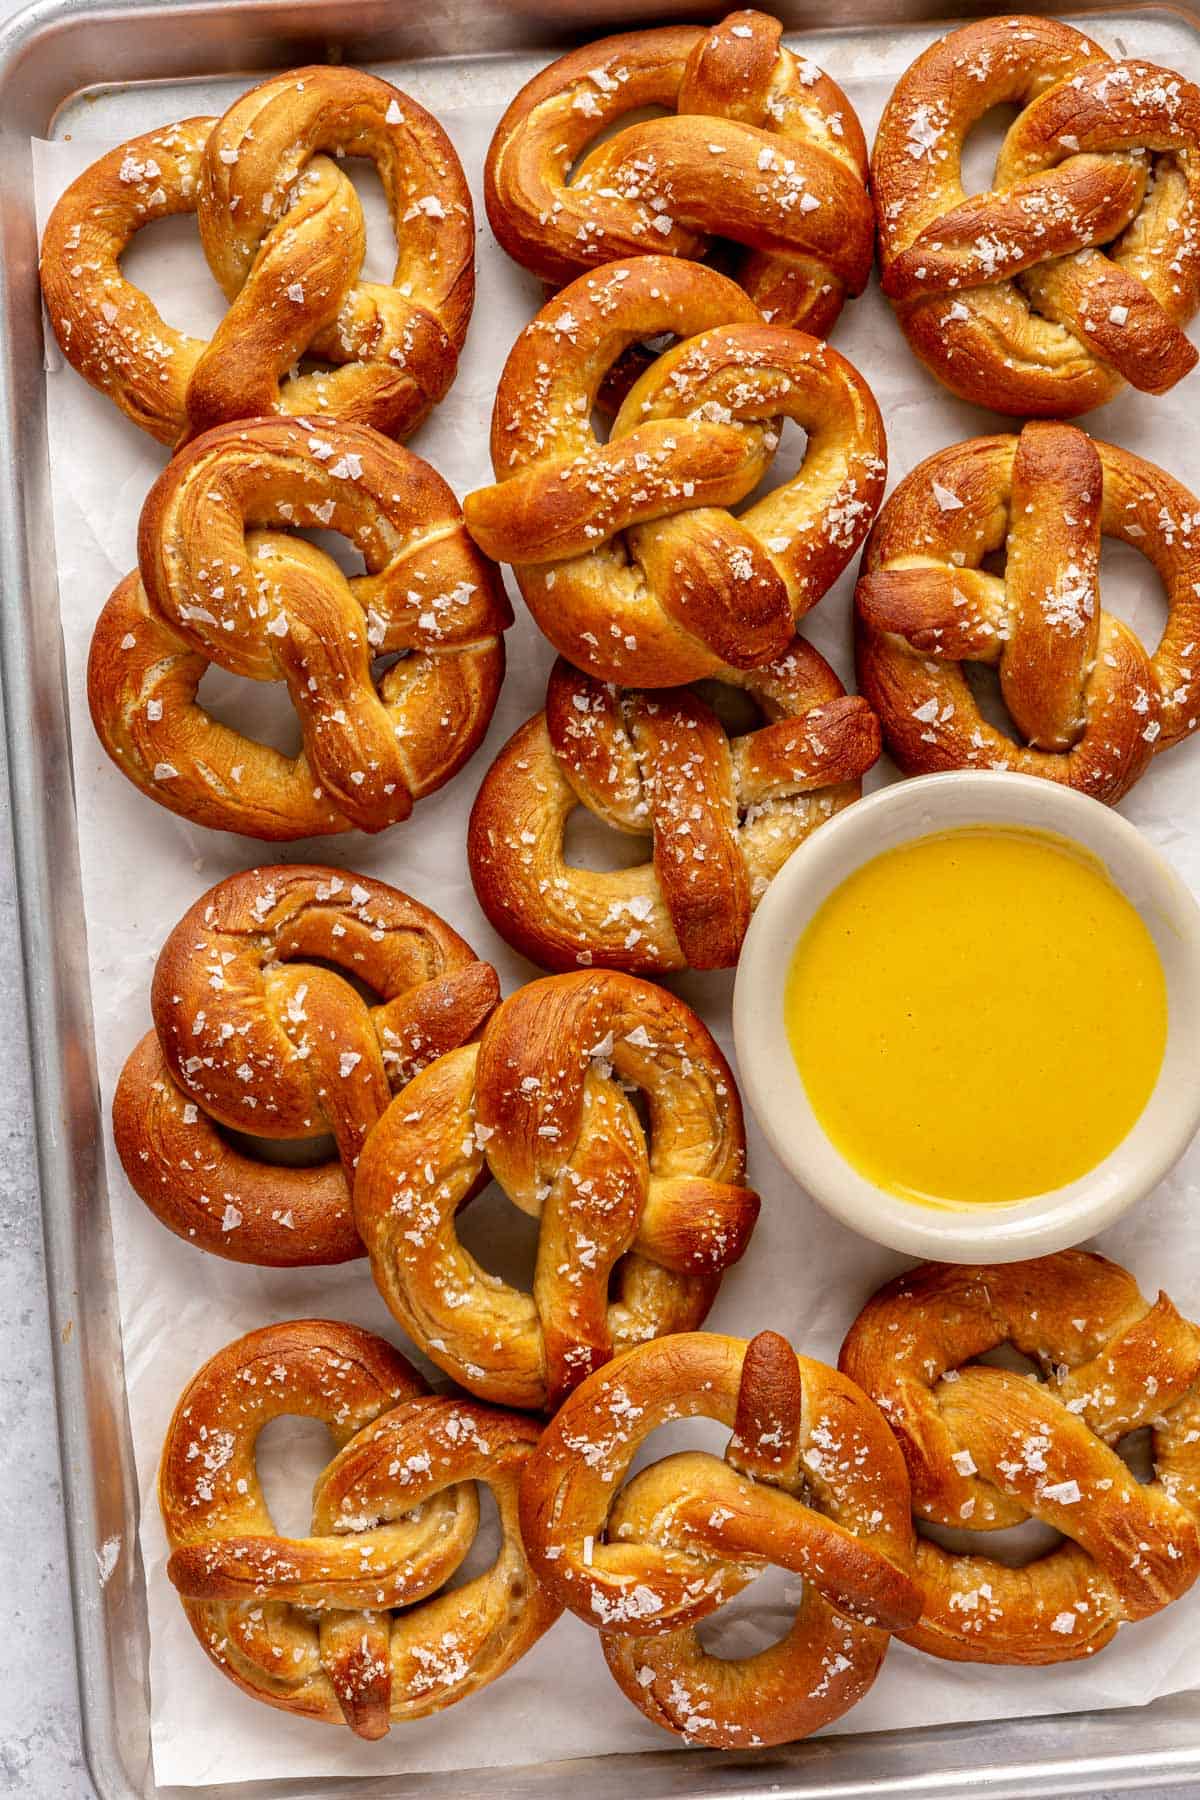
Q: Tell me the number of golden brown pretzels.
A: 12